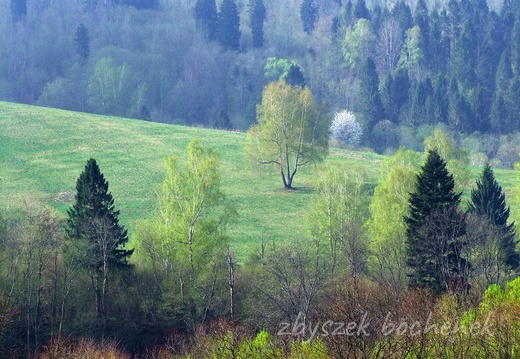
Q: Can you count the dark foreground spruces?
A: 3